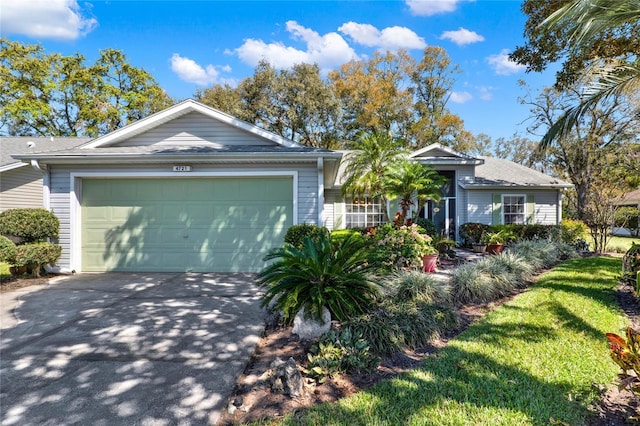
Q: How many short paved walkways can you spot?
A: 1